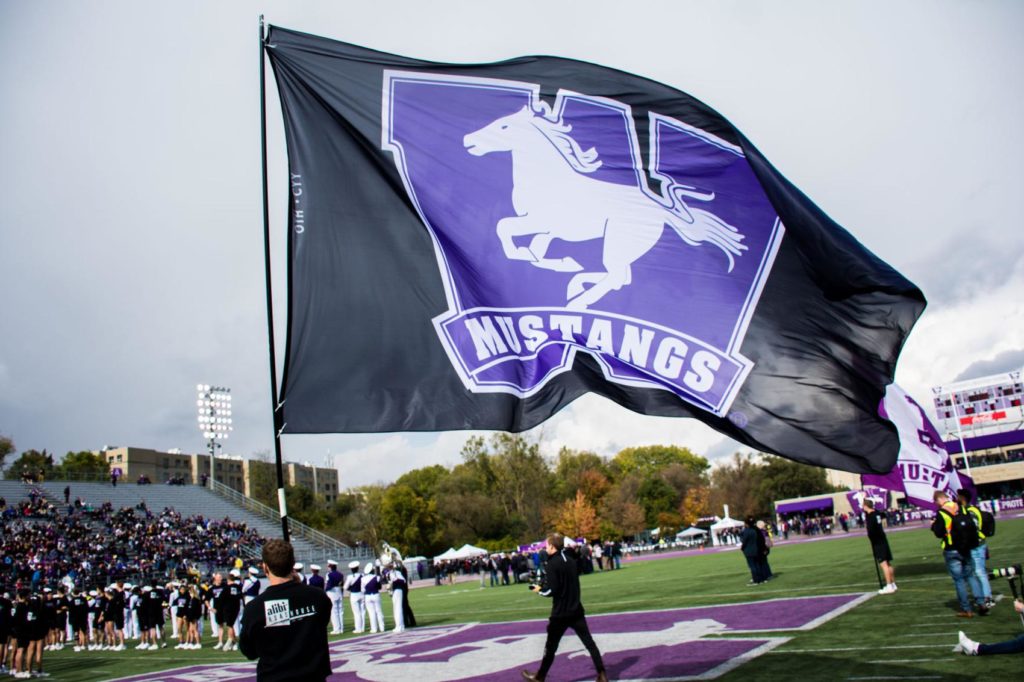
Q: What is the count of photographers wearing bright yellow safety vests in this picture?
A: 2